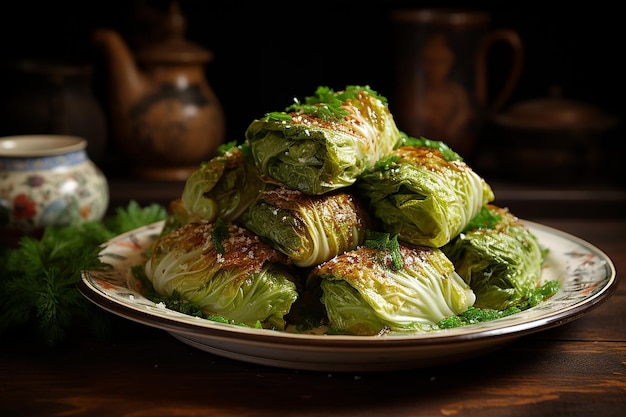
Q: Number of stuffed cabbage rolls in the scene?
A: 7